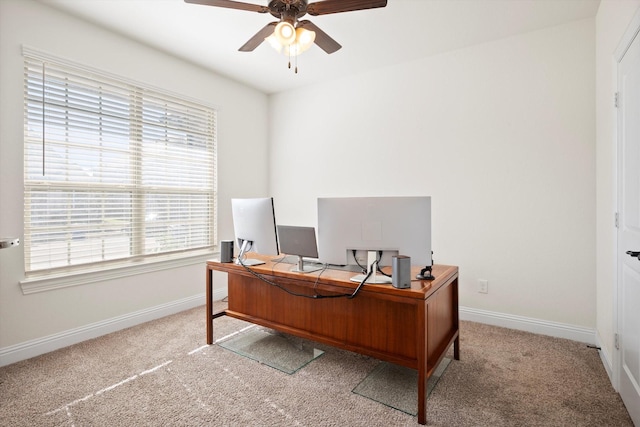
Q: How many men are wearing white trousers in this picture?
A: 0